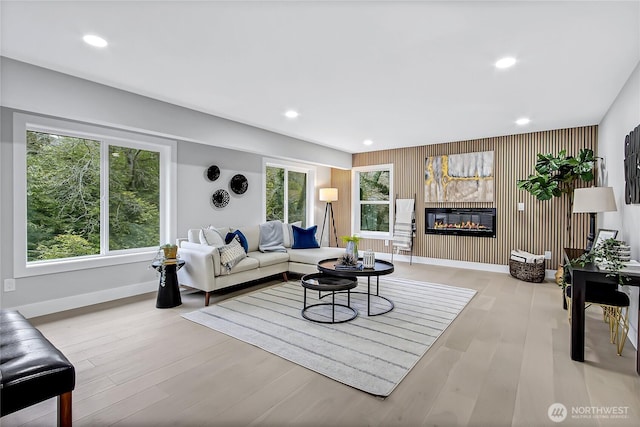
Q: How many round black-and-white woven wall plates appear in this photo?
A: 3